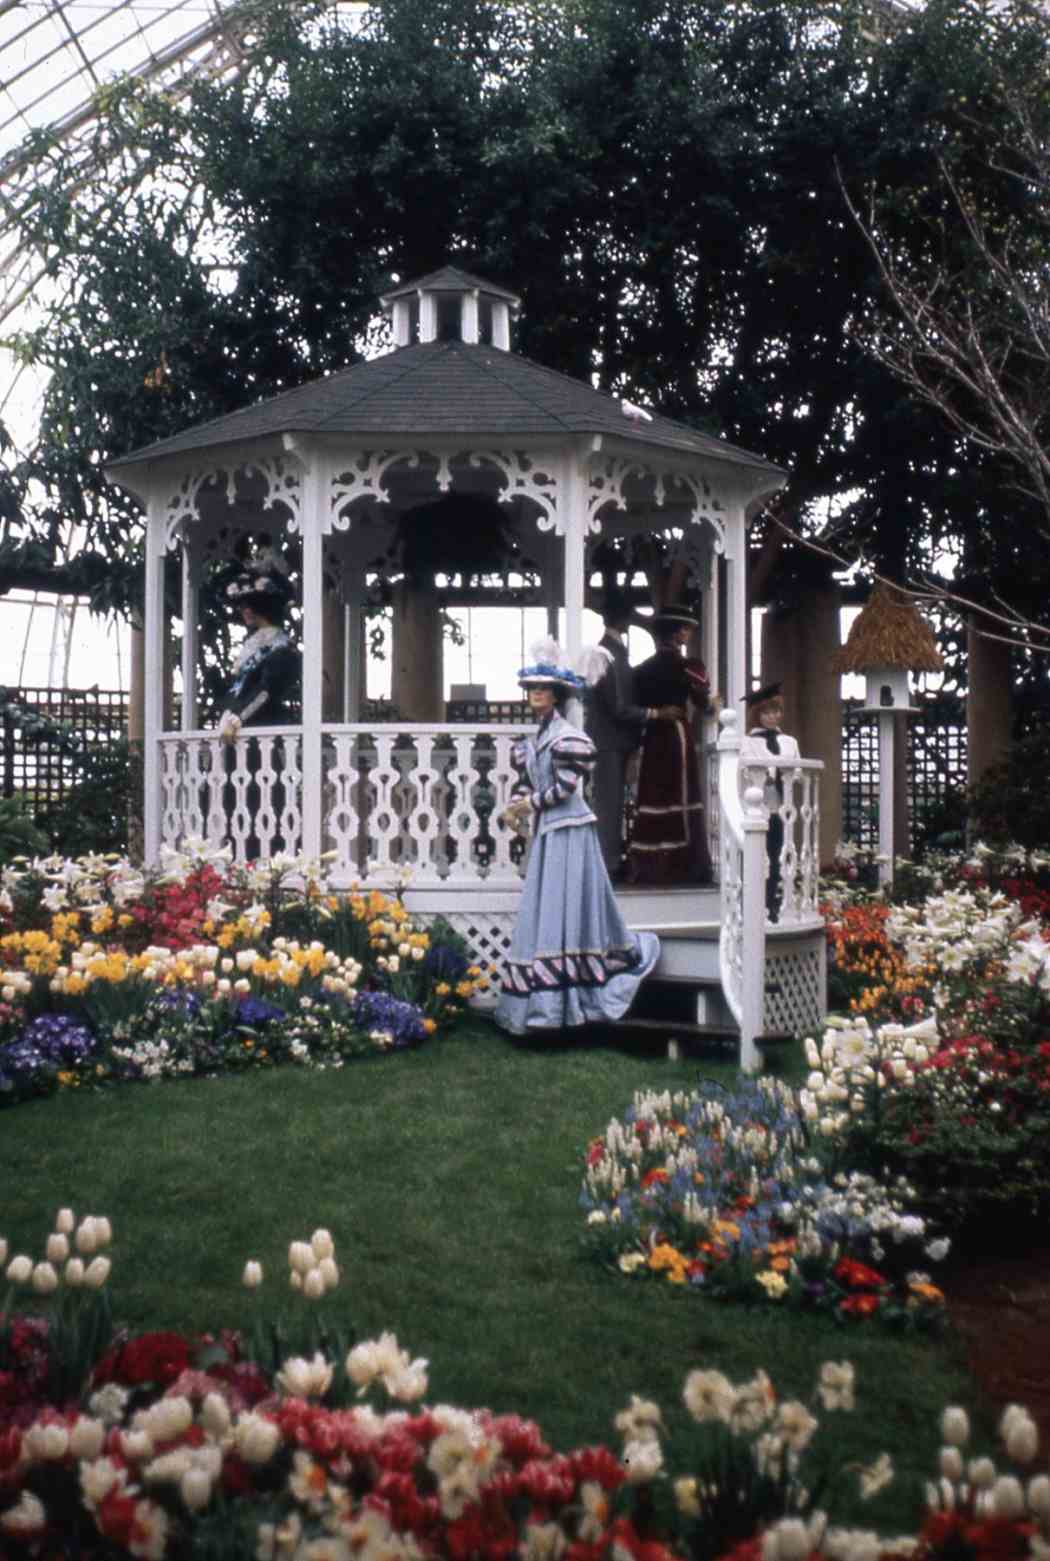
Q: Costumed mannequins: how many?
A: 5